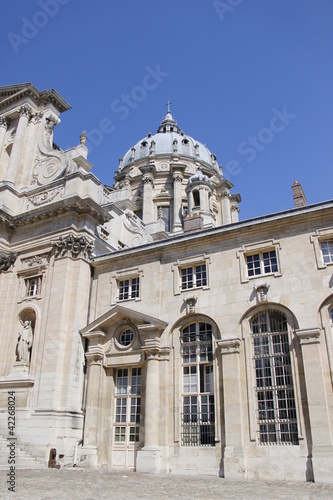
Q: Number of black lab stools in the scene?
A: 0